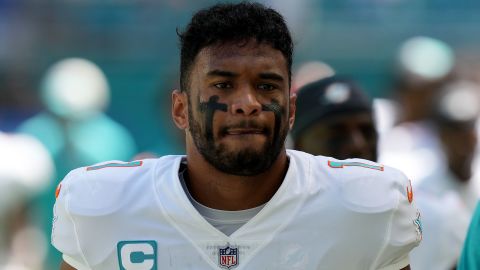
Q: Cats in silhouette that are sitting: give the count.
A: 0